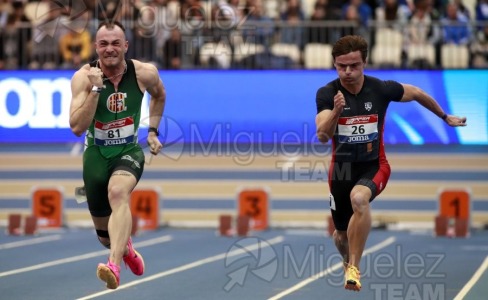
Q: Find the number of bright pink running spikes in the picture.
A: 2